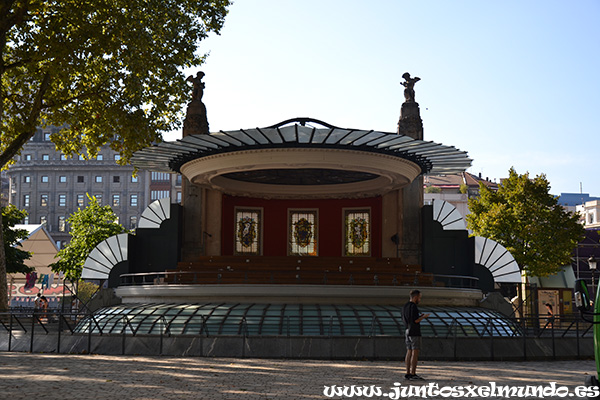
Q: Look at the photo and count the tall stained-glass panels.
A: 3